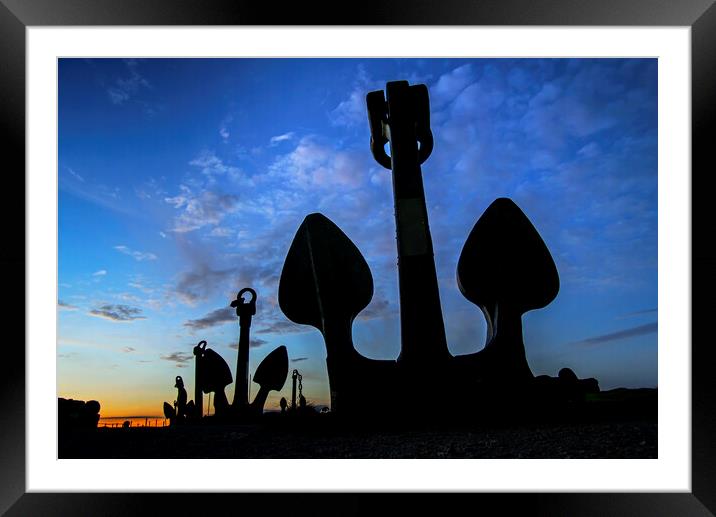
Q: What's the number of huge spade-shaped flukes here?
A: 2